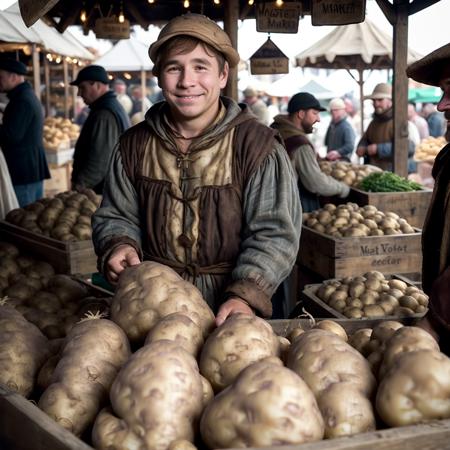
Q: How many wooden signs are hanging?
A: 4